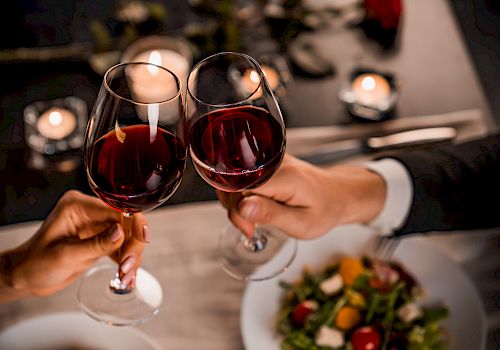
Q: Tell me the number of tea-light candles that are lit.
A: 3